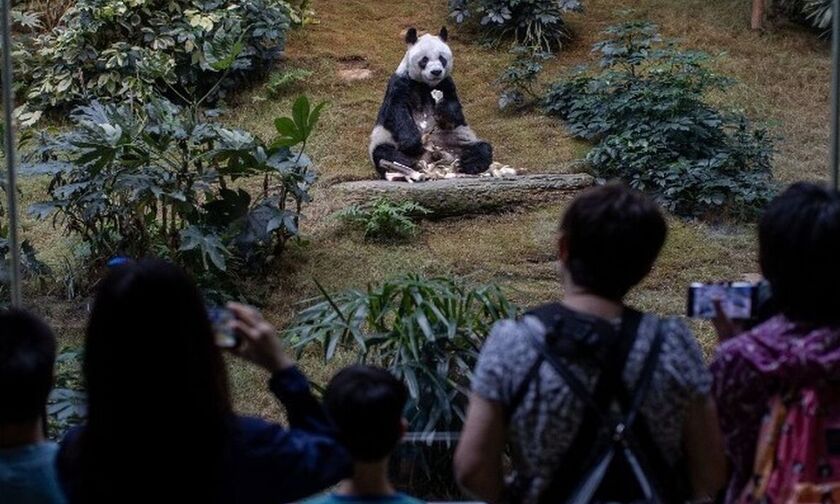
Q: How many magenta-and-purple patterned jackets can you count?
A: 1